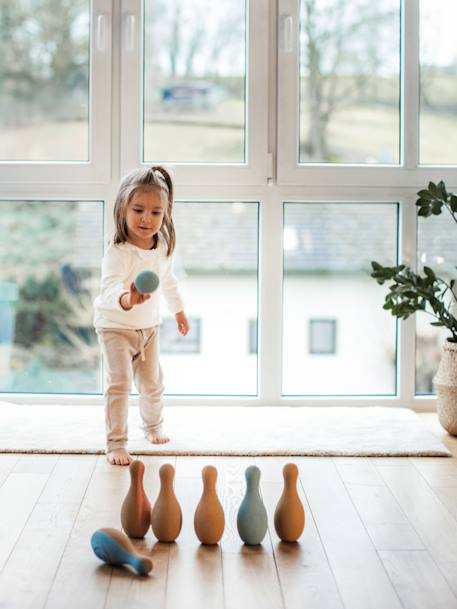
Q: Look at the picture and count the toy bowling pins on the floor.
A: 6